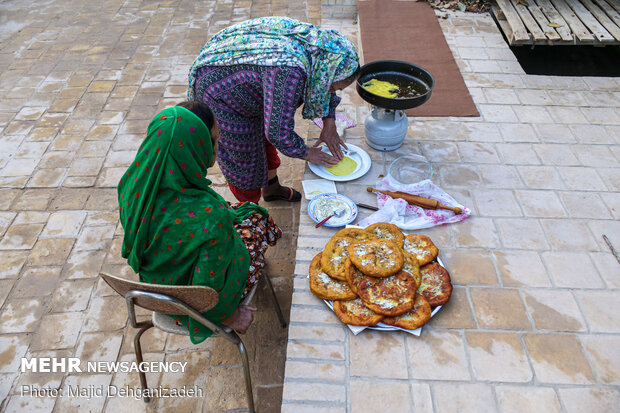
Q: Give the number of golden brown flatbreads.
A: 12